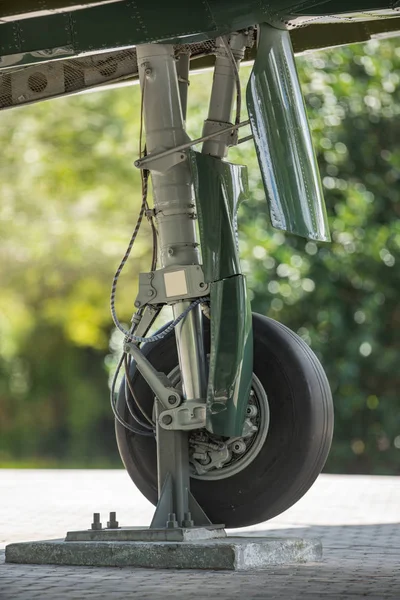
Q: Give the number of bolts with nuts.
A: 4